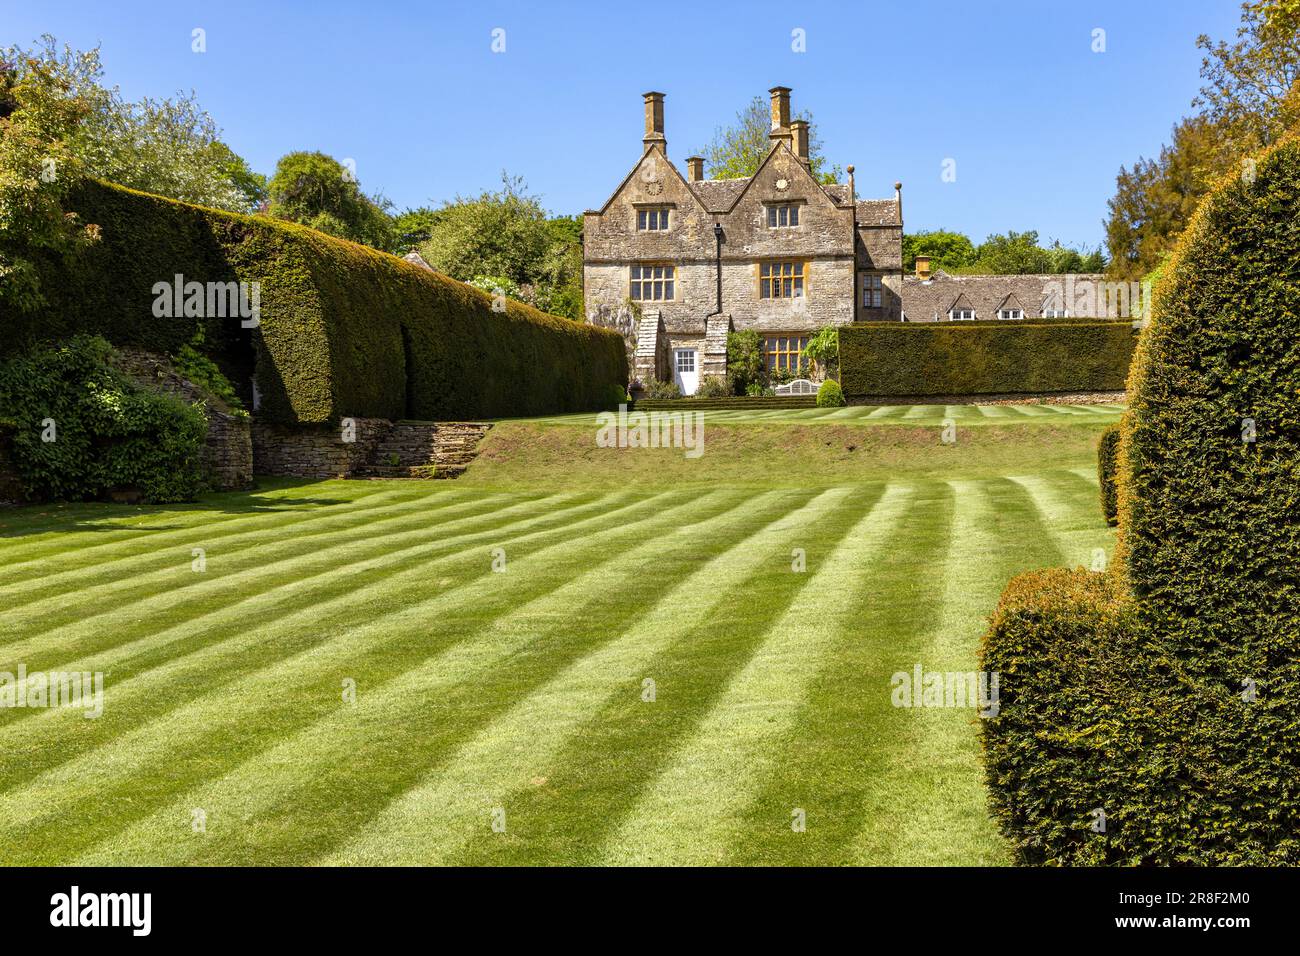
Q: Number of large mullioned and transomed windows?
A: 3